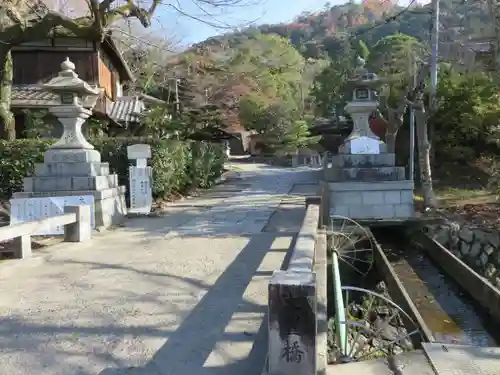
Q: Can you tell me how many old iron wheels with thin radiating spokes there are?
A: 2